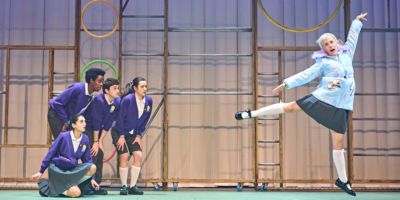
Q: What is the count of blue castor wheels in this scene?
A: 4